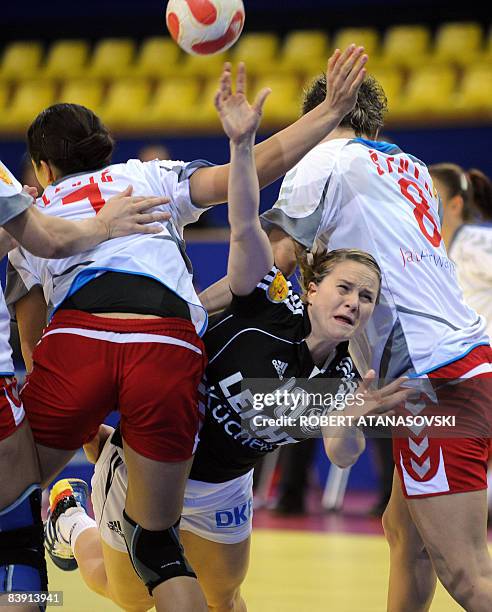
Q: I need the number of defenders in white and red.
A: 3